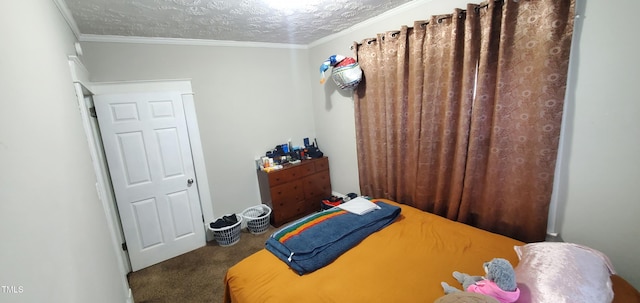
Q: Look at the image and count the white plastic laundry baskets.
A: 2